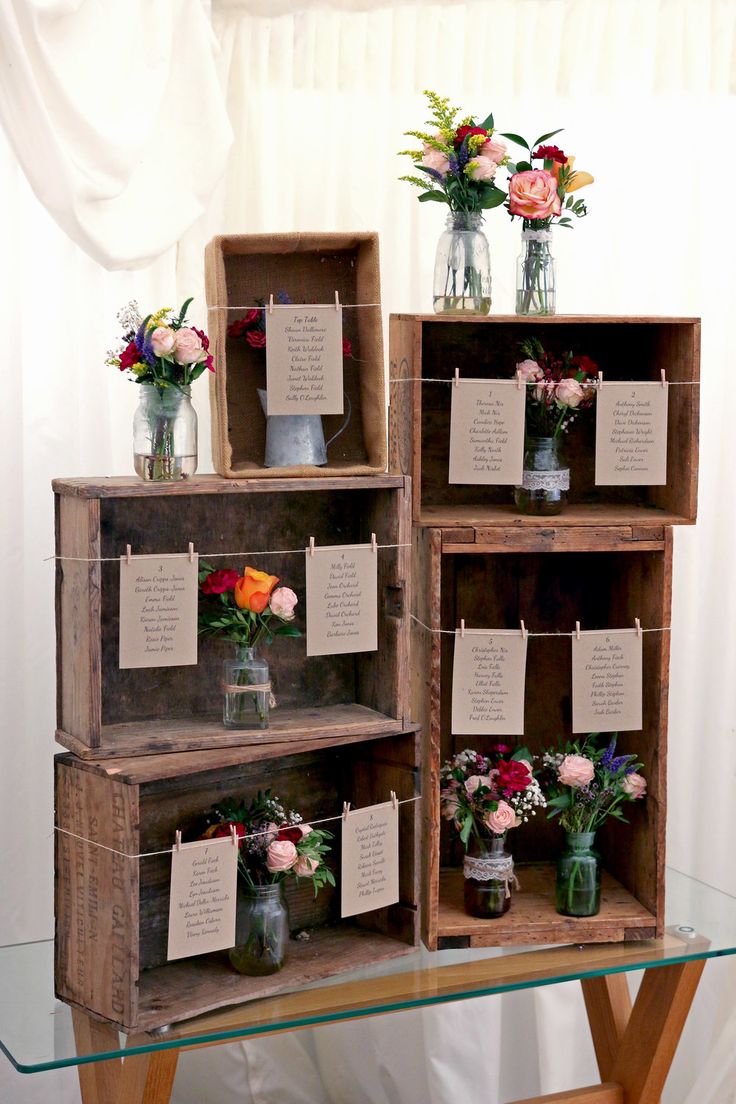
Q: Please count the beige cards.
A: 9